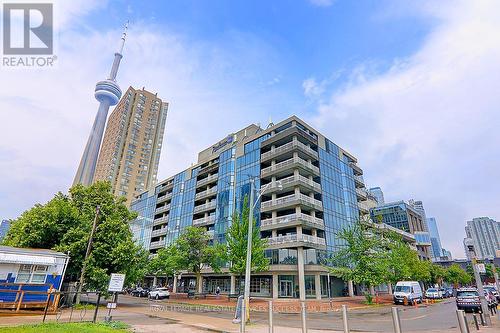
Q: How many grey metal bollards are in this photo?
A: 6